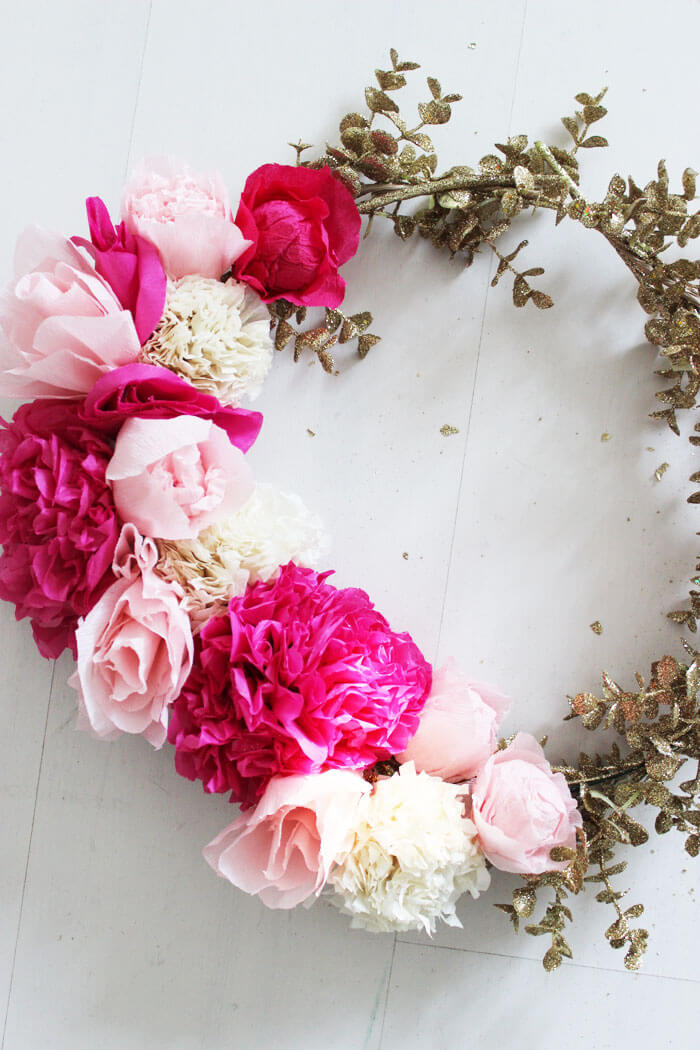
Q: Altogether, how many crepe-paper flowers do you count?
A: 15